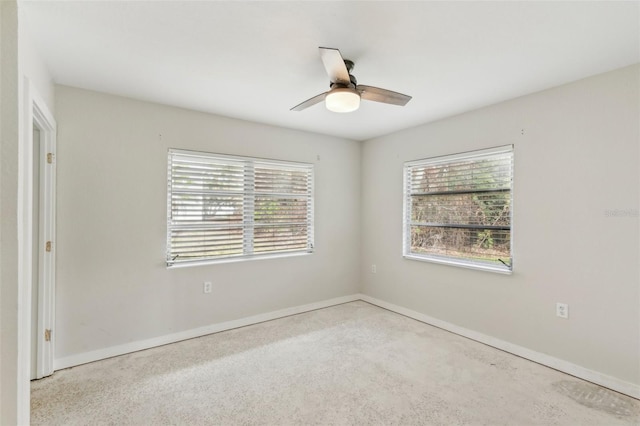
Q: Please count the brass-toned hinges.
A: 3